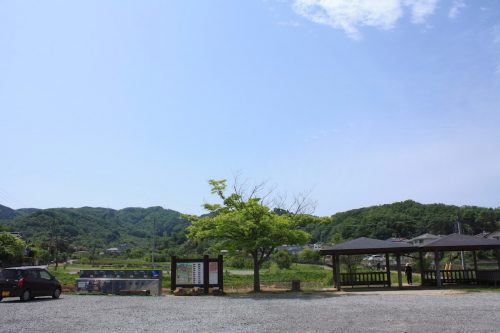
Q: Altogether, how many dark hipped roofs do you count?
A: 2